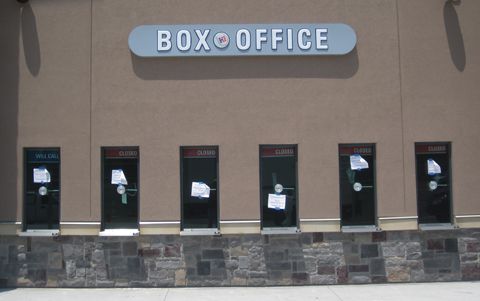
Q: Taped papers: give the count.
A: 6